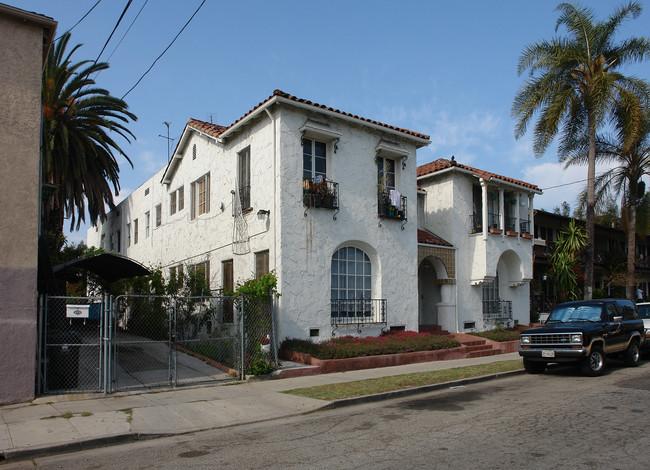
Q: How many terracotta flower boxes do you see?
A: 3